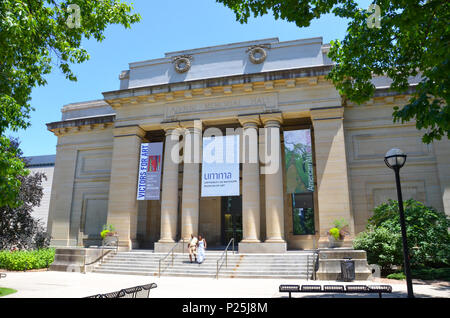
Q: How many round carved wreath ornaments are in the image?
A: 2